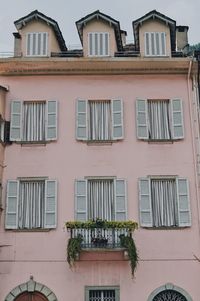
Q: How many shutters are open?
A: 12